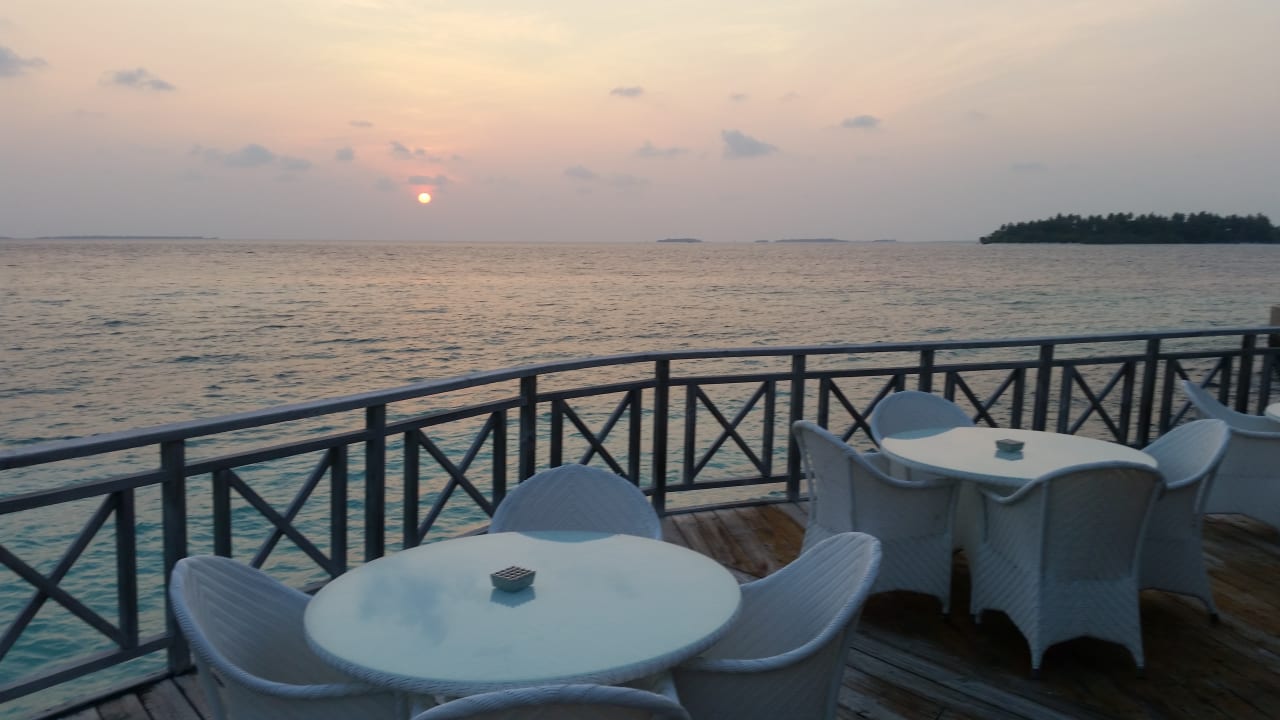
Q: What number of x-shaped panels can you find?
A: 9